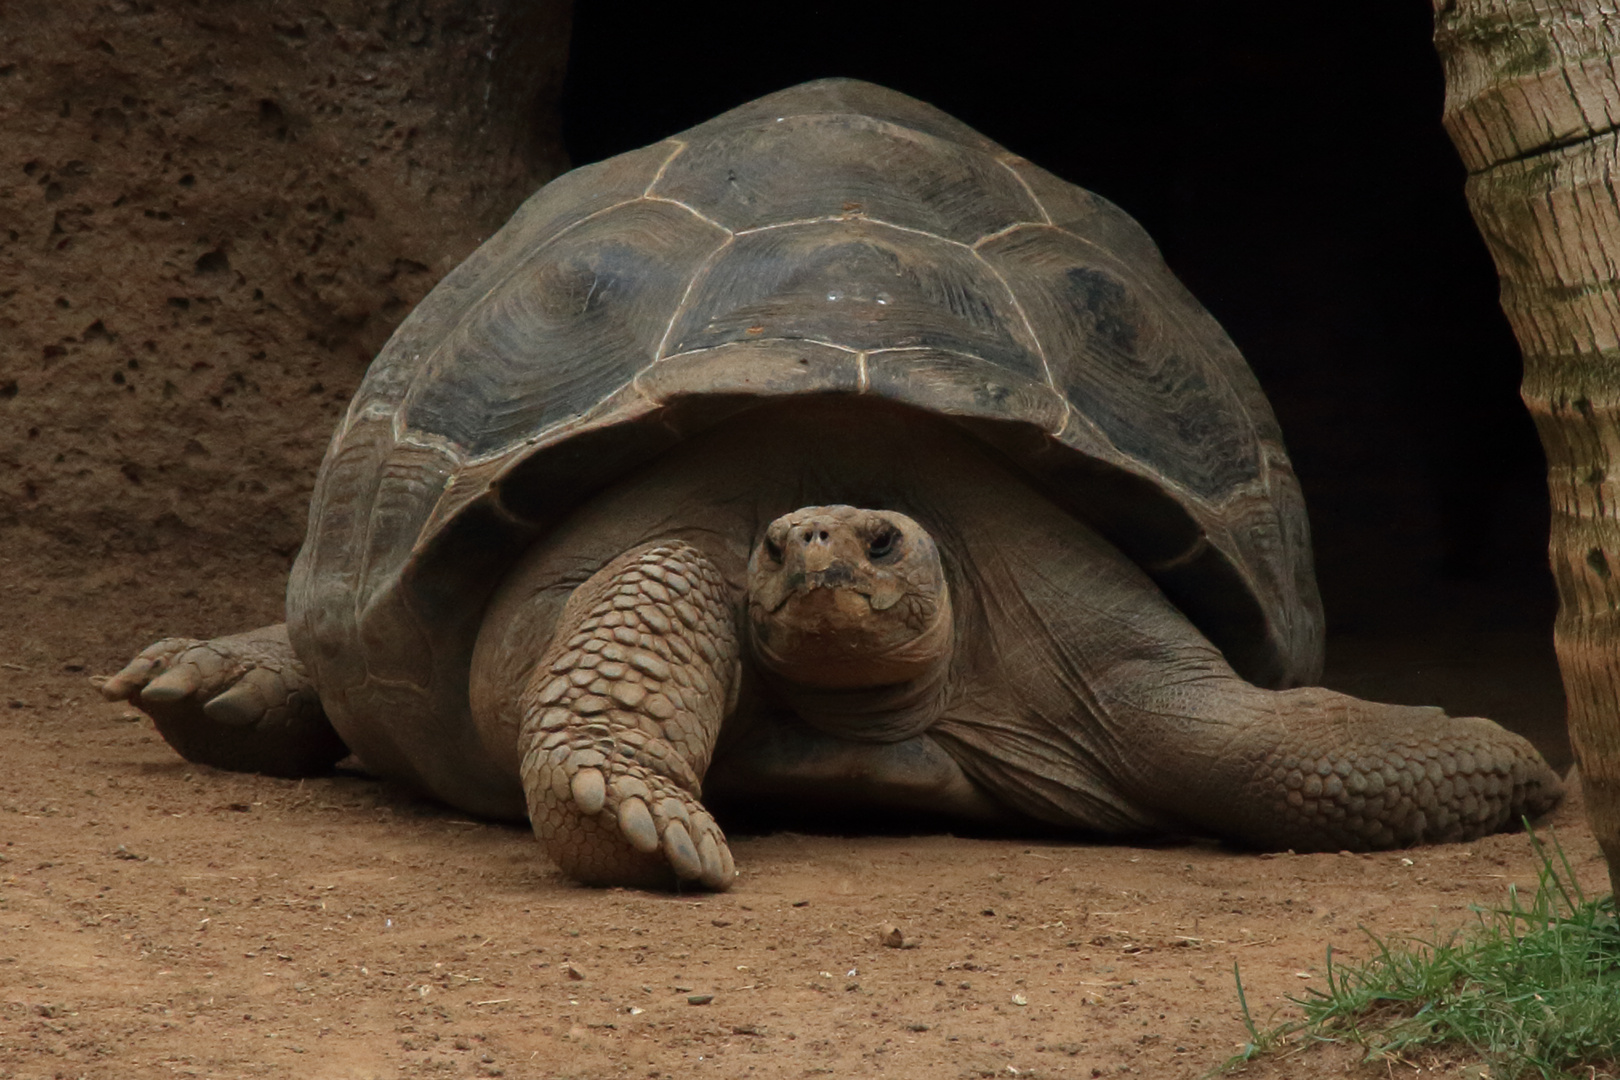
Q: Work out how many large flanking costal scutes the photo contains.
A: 2